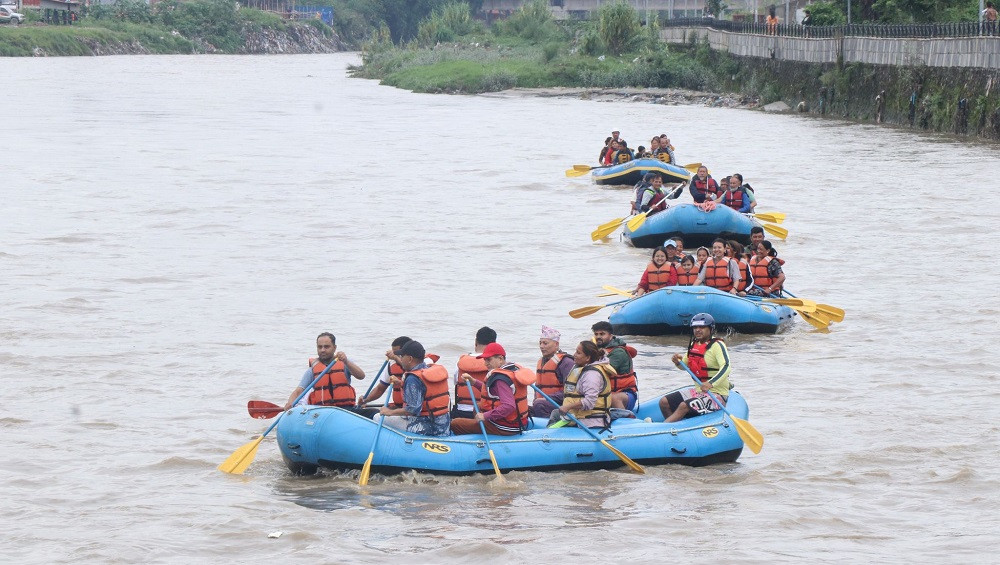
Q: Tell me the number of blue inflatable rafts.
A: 4